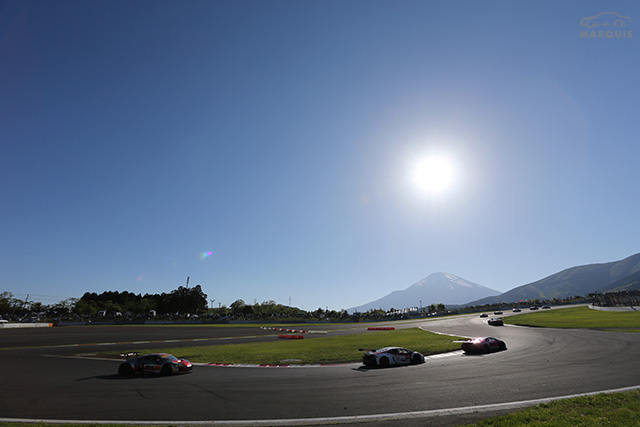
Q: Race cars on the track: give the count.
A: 9